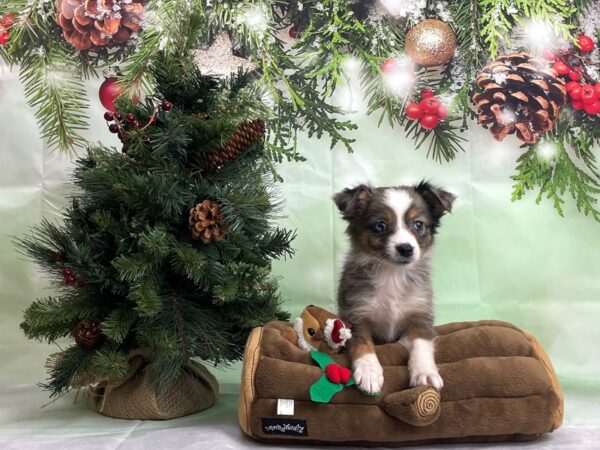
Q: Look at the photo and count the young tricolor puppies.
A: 1